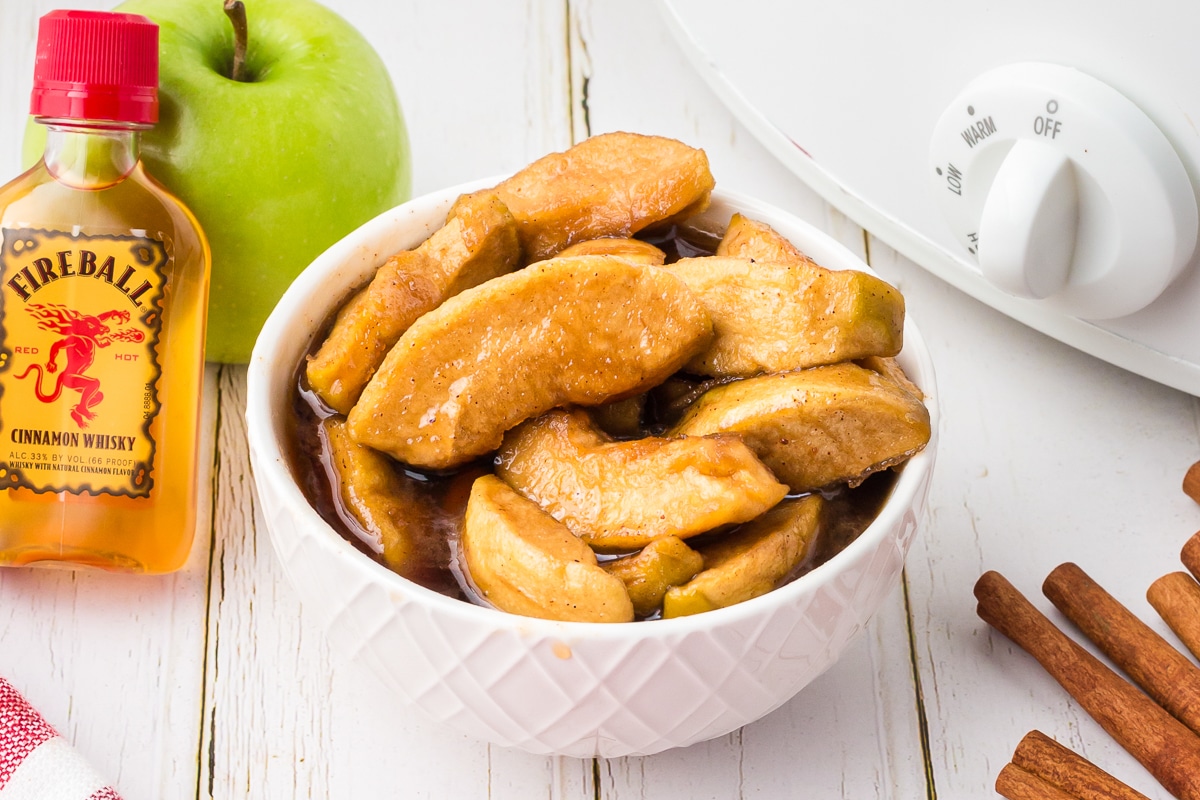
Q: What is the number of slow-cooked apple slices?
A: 13